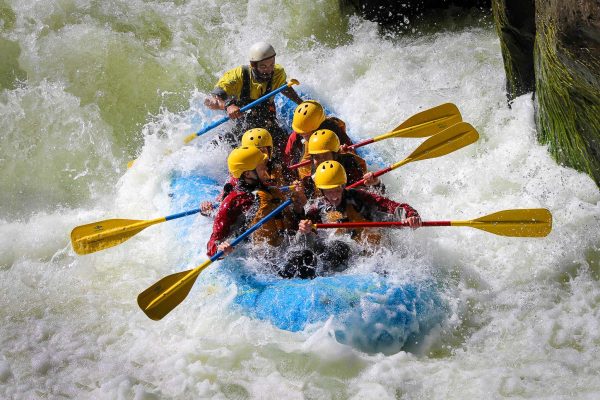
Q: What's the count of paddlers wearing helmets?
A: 6